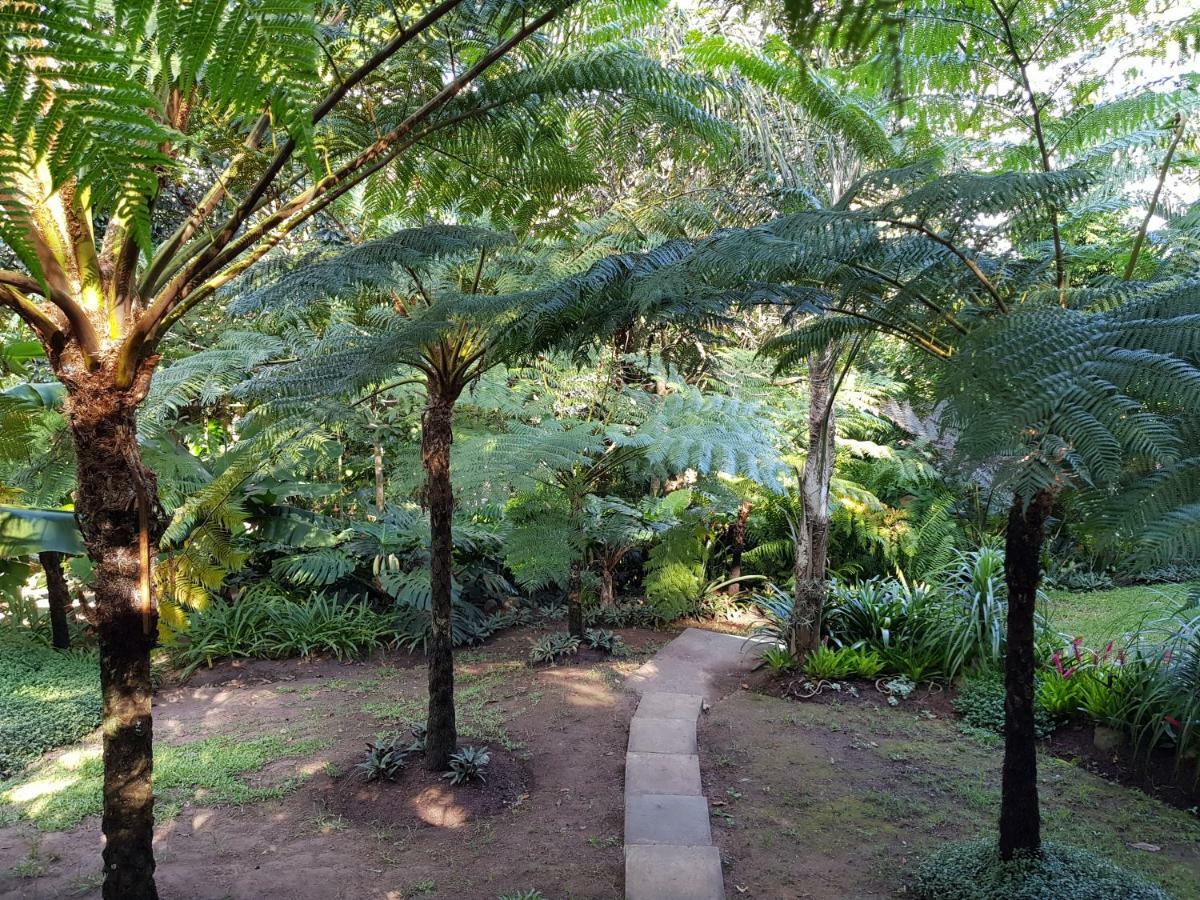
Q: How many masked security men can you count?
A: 0